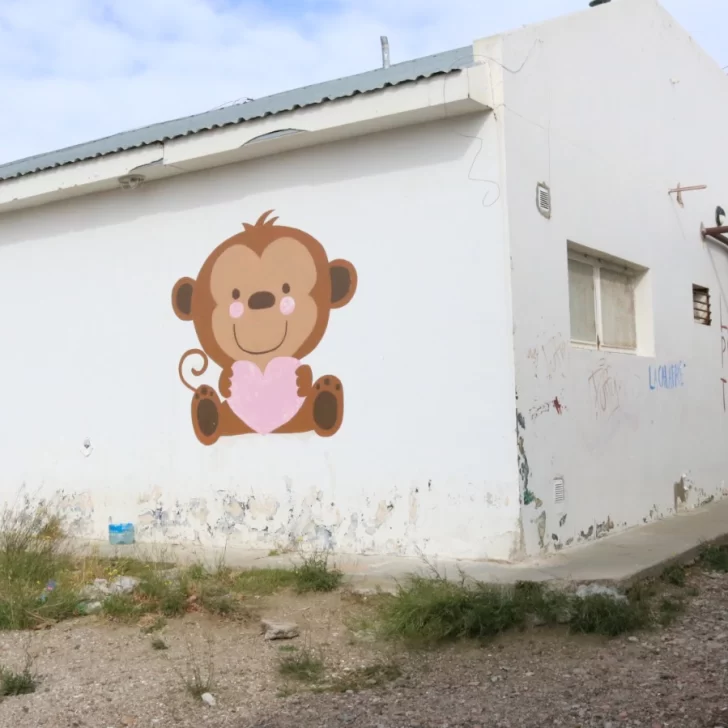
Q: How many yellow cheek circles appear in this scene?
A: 0